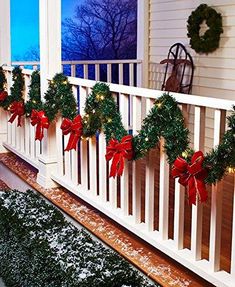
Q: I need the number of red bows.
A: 6